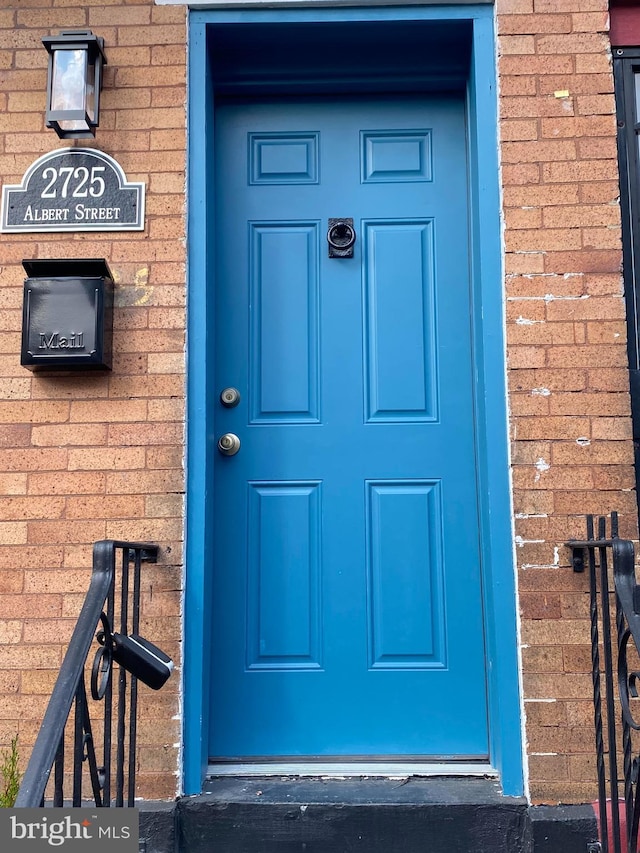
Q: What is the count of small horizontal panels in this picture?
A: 2